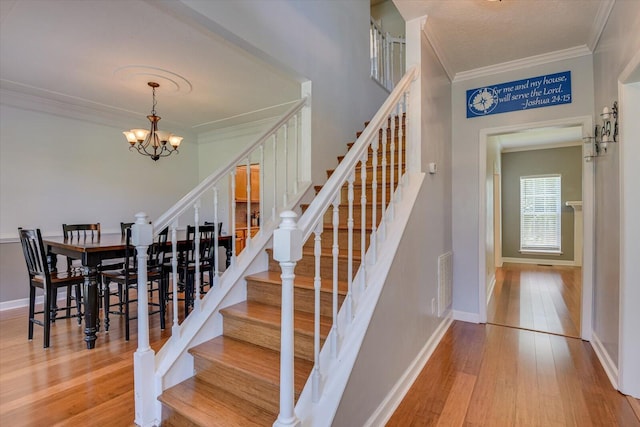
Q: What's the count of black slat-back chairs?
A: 6